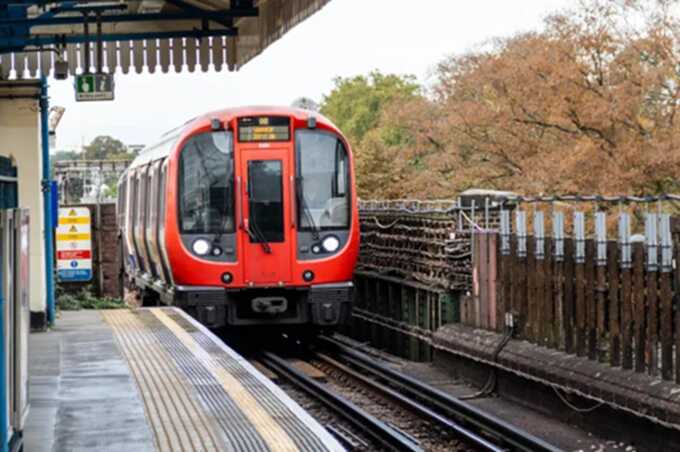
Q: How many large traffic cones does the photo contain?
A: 0